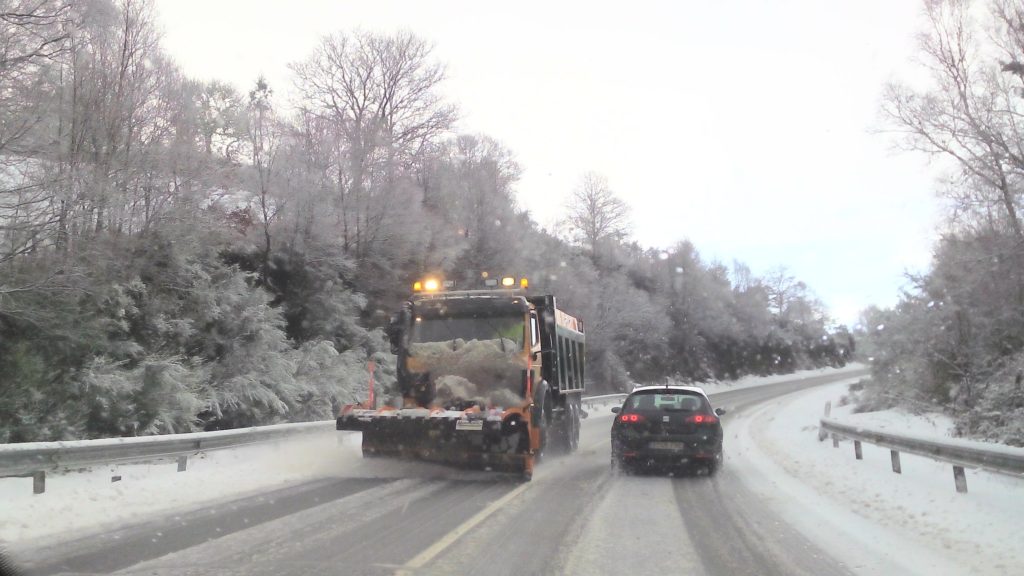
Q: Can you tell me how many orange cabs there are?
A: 1